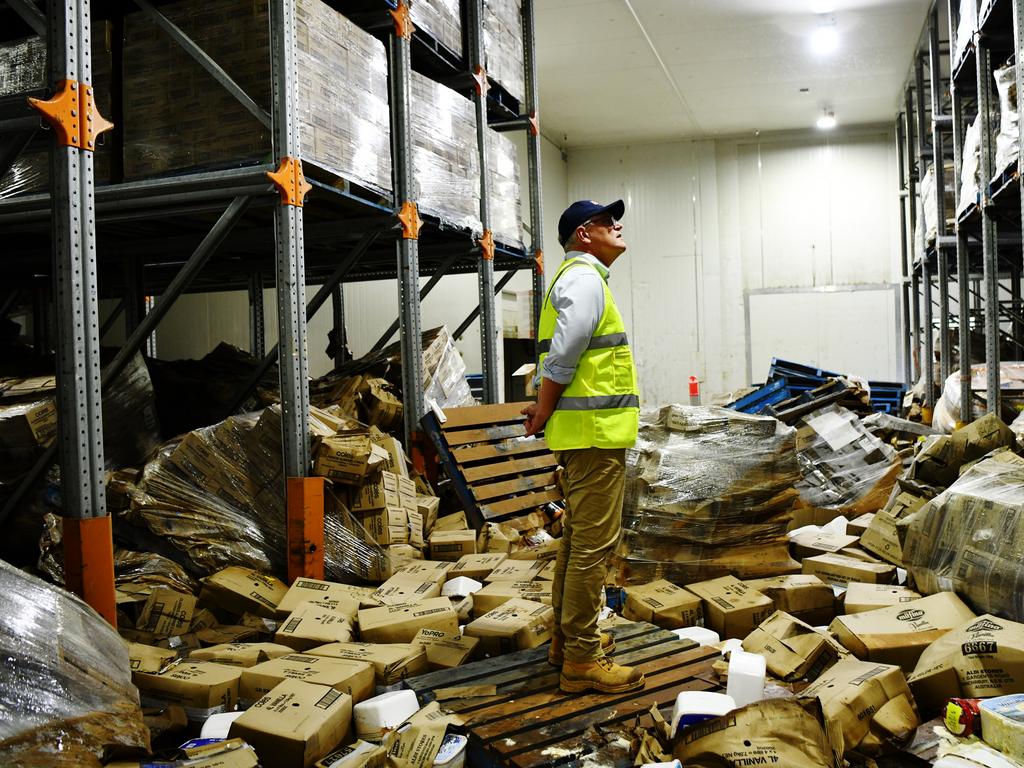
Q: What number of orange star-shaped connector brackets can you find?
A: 8